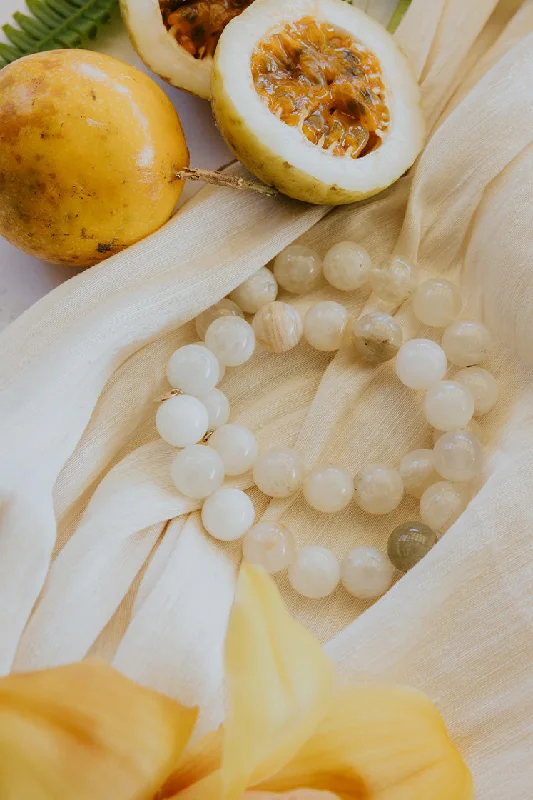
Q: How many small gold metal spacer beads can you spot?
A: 2